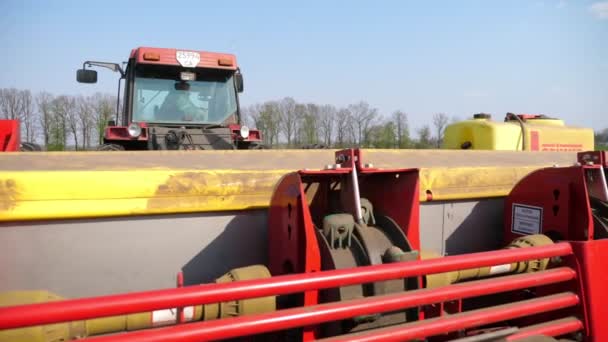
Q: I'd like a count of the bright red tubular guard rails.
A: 4